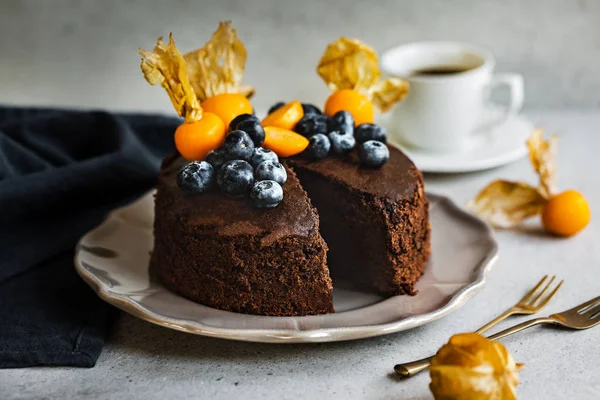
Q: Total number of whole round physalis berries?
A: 4